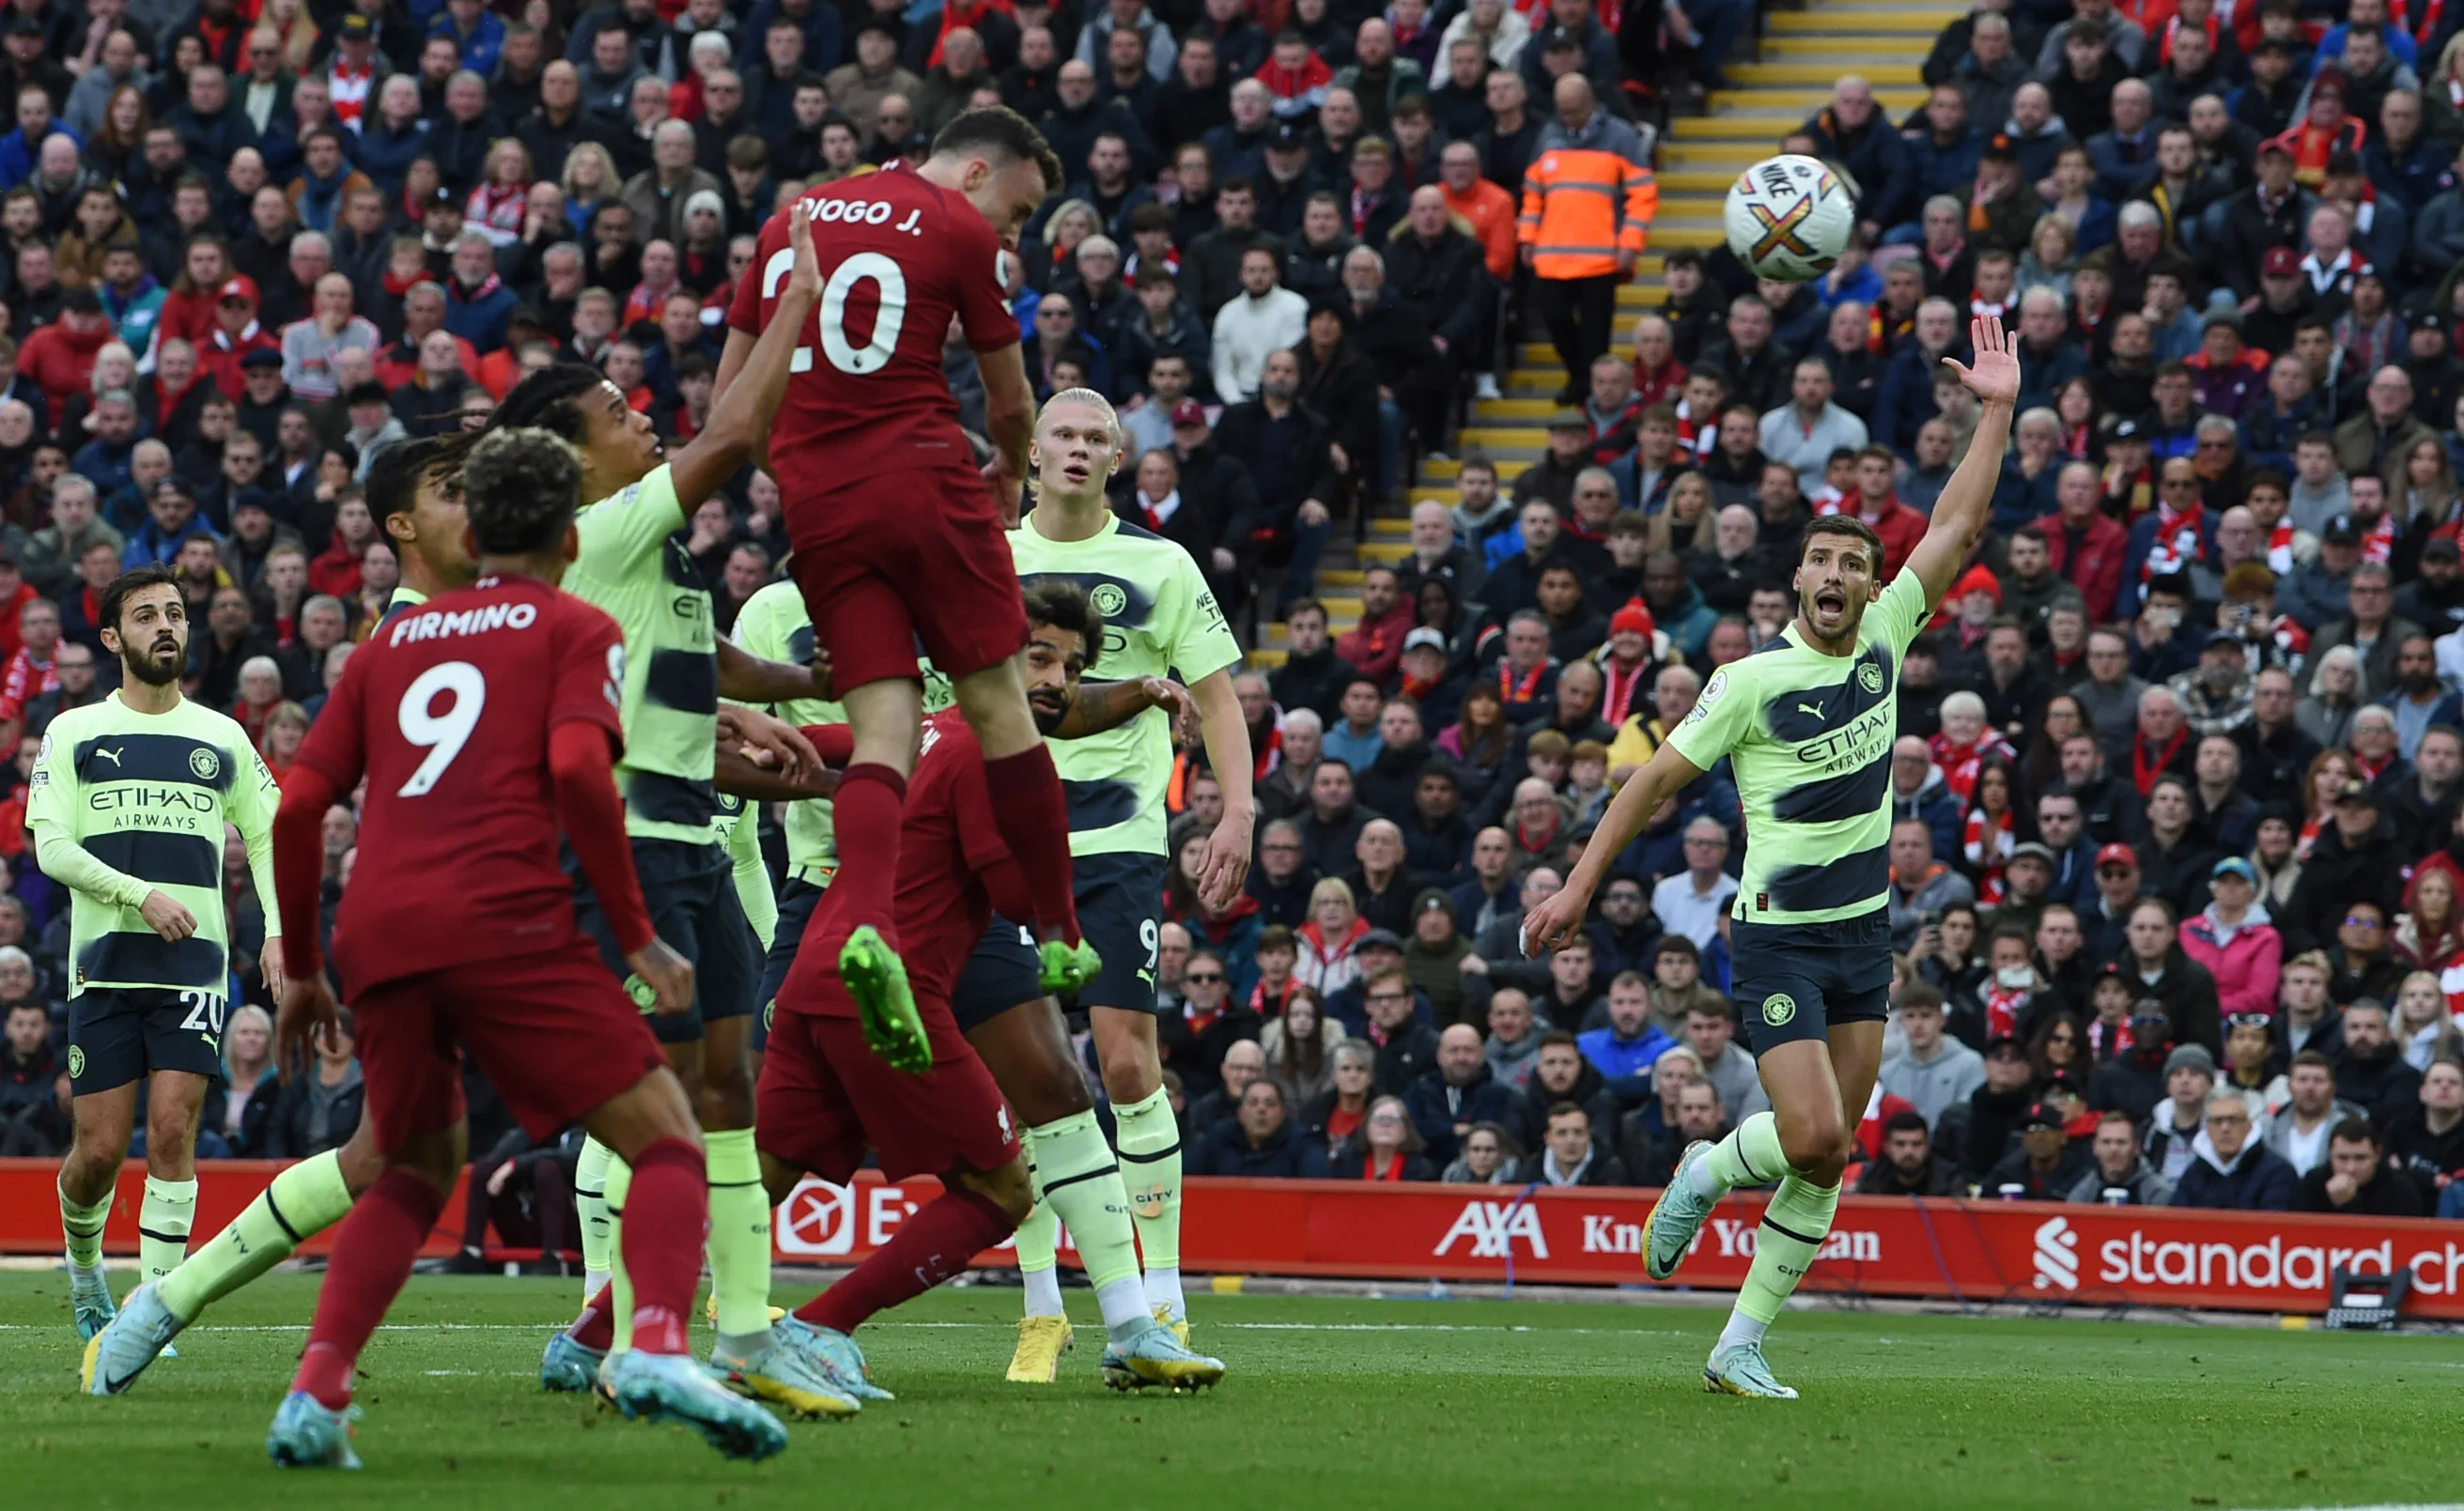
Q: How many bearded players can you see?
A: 3